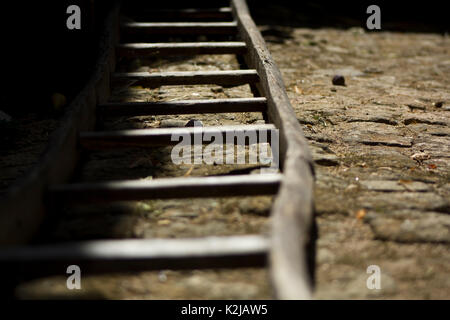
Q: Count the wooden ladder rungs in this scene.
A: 8